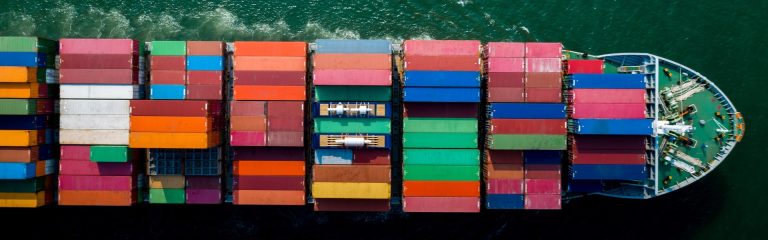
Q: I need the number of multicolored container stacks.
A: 8